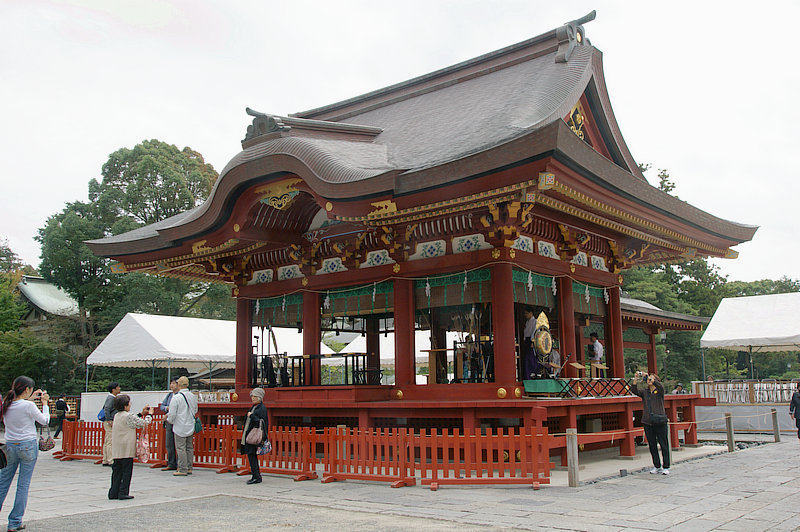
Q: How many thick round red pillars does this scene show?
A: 6